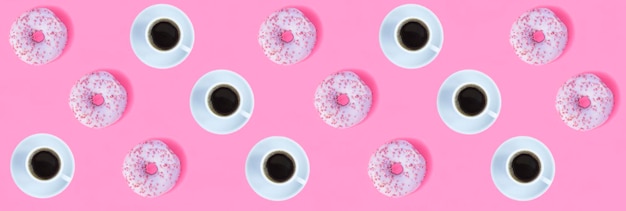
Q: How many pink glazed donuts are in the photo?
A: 8